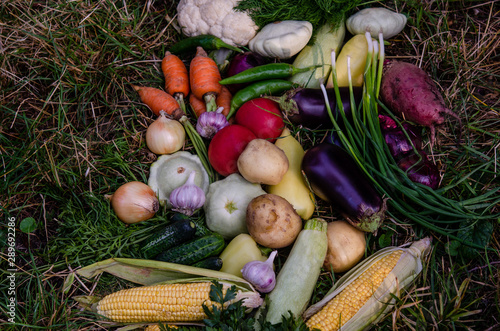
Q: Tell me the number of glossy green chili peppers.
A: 3